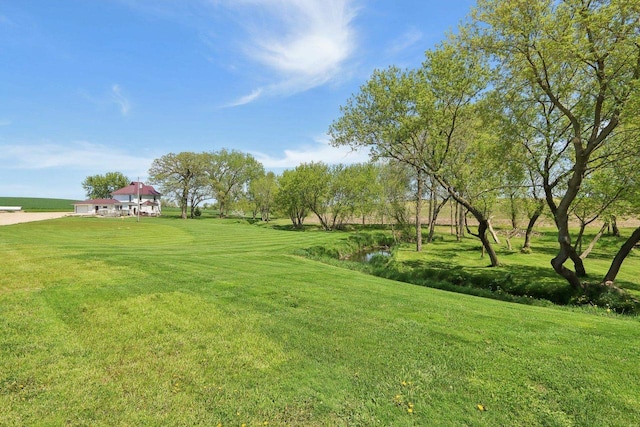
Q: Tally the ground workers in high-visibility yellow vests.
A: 0